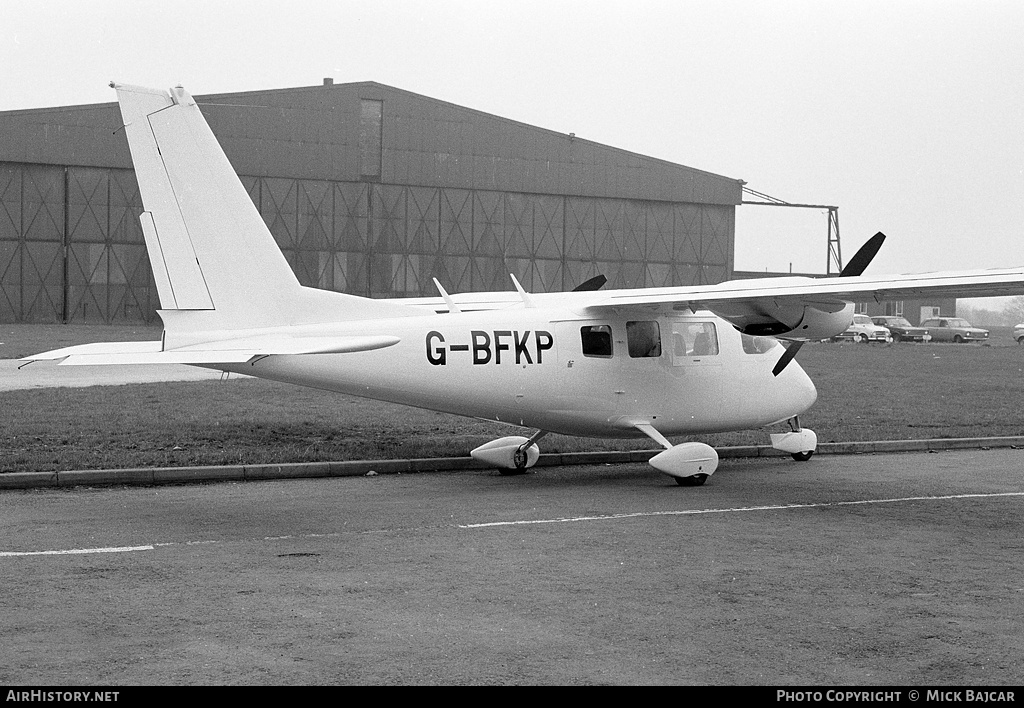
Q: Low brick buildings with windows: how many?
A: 1